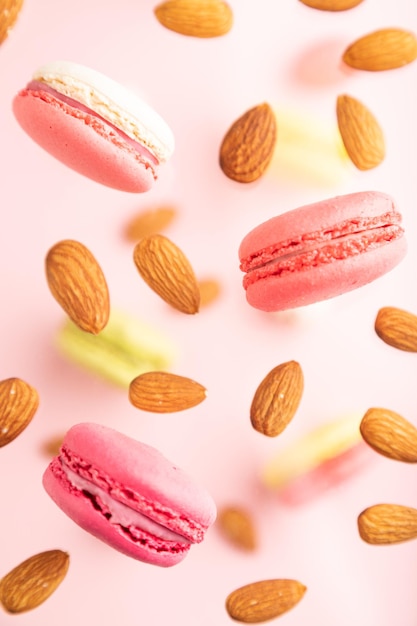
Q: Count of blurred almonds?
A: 4